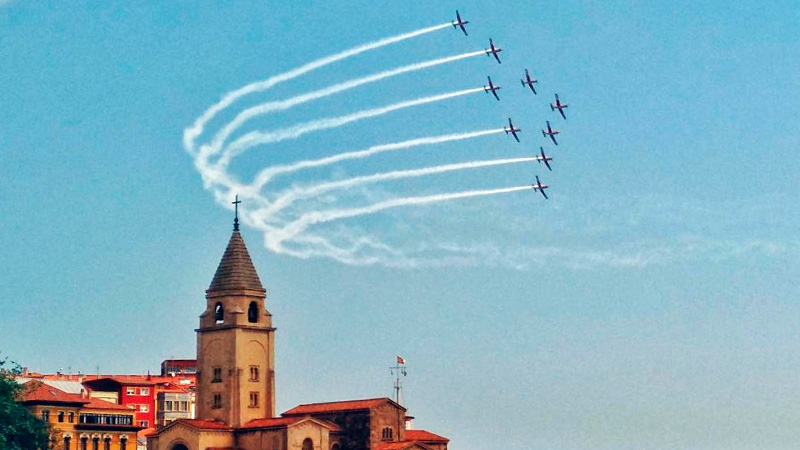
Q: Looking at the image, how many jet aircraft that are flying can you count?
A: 9